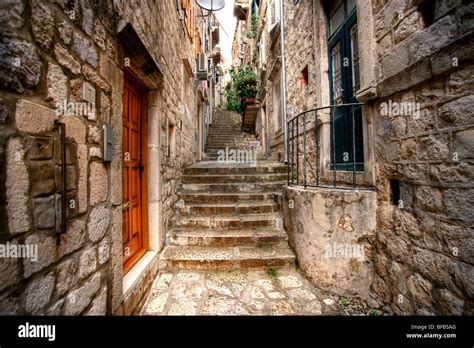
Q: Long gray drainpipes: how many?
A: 1